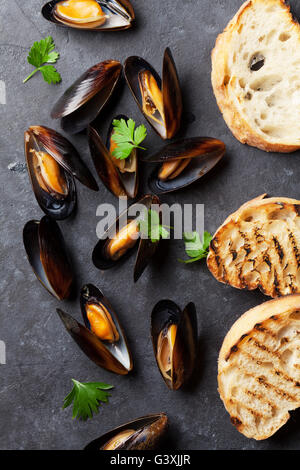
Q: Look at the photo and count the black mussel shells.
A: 11